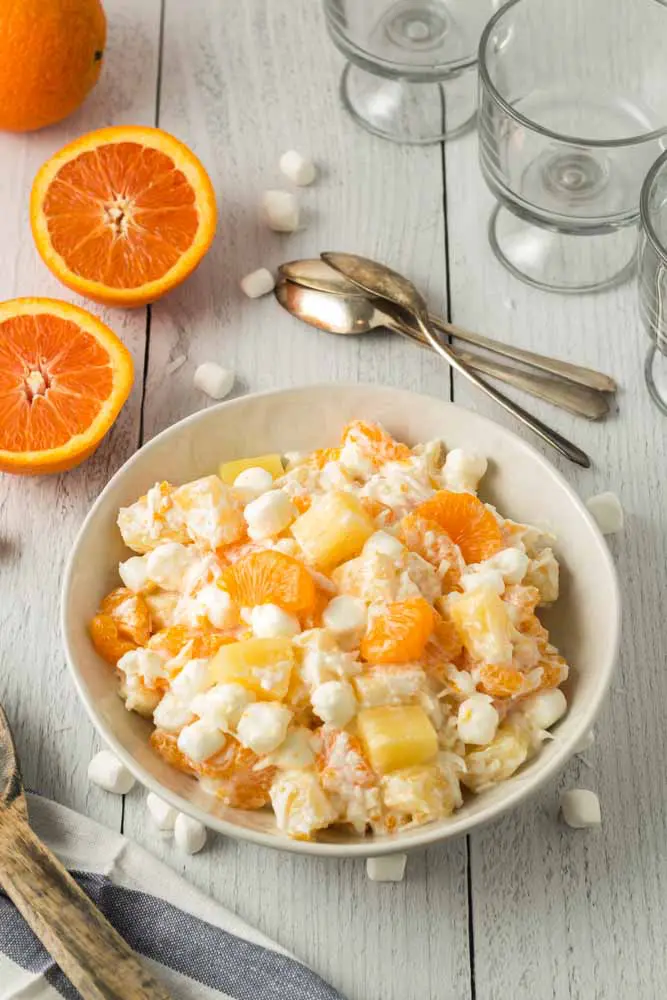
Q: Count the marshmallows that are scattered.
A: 11